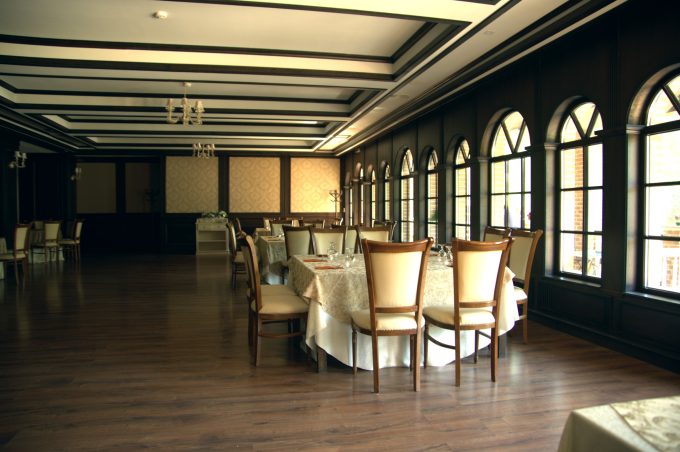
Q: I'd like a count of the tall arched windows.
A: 10